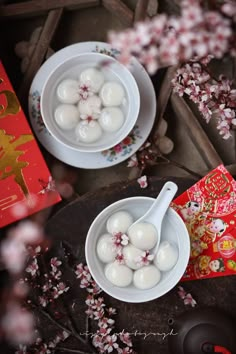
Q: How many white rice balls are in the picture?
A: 14